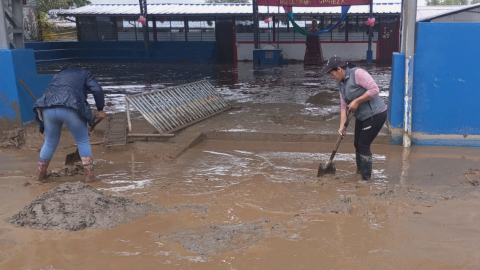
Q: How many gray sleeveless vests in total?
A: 1